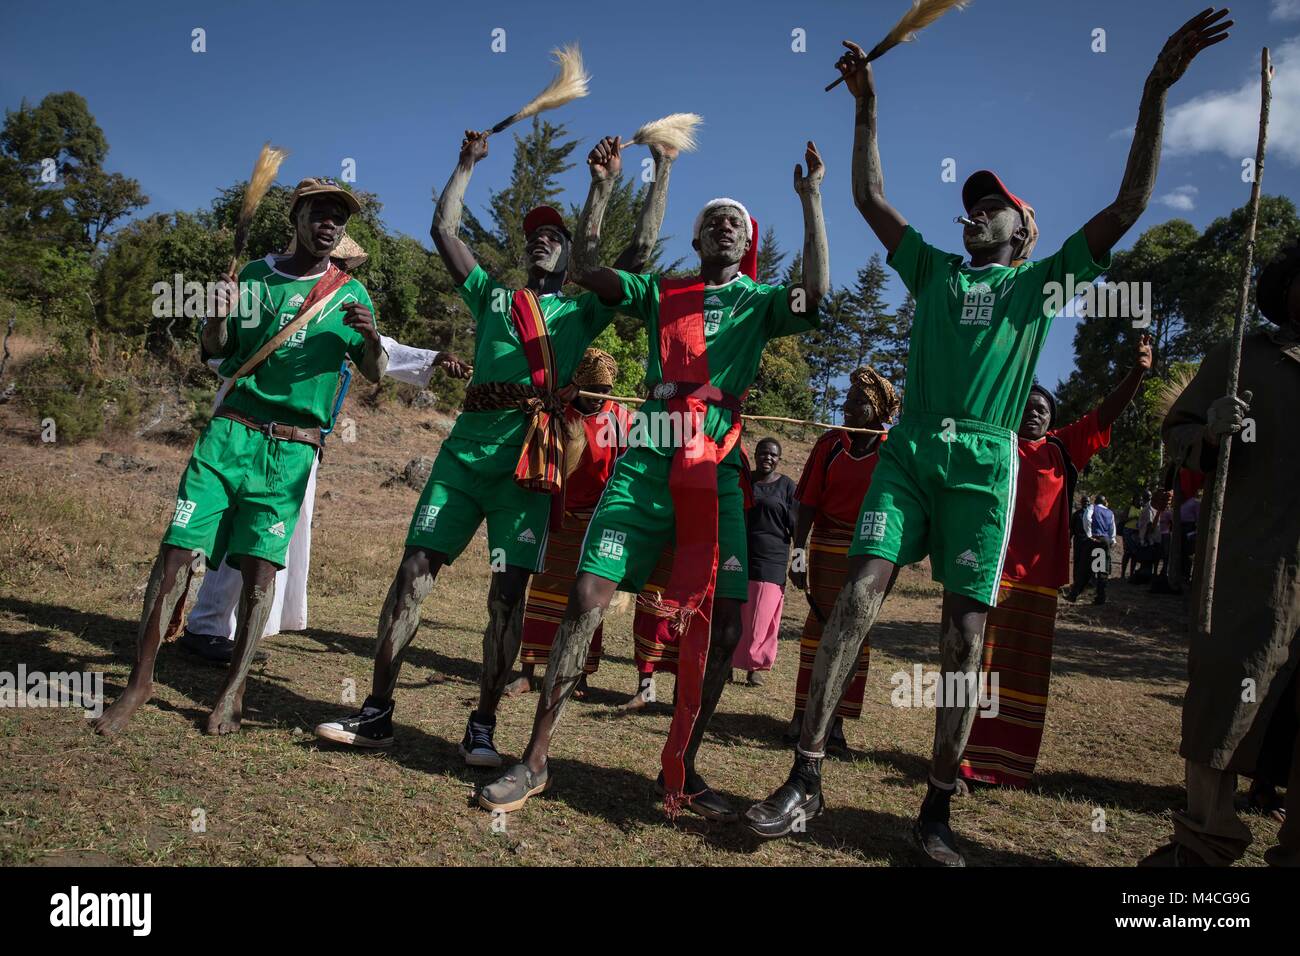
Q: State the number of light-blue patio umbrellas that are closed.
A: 0